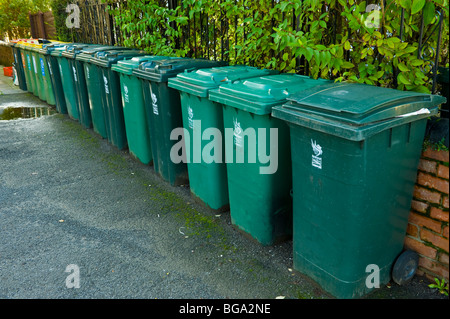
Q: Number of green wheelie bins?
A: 15